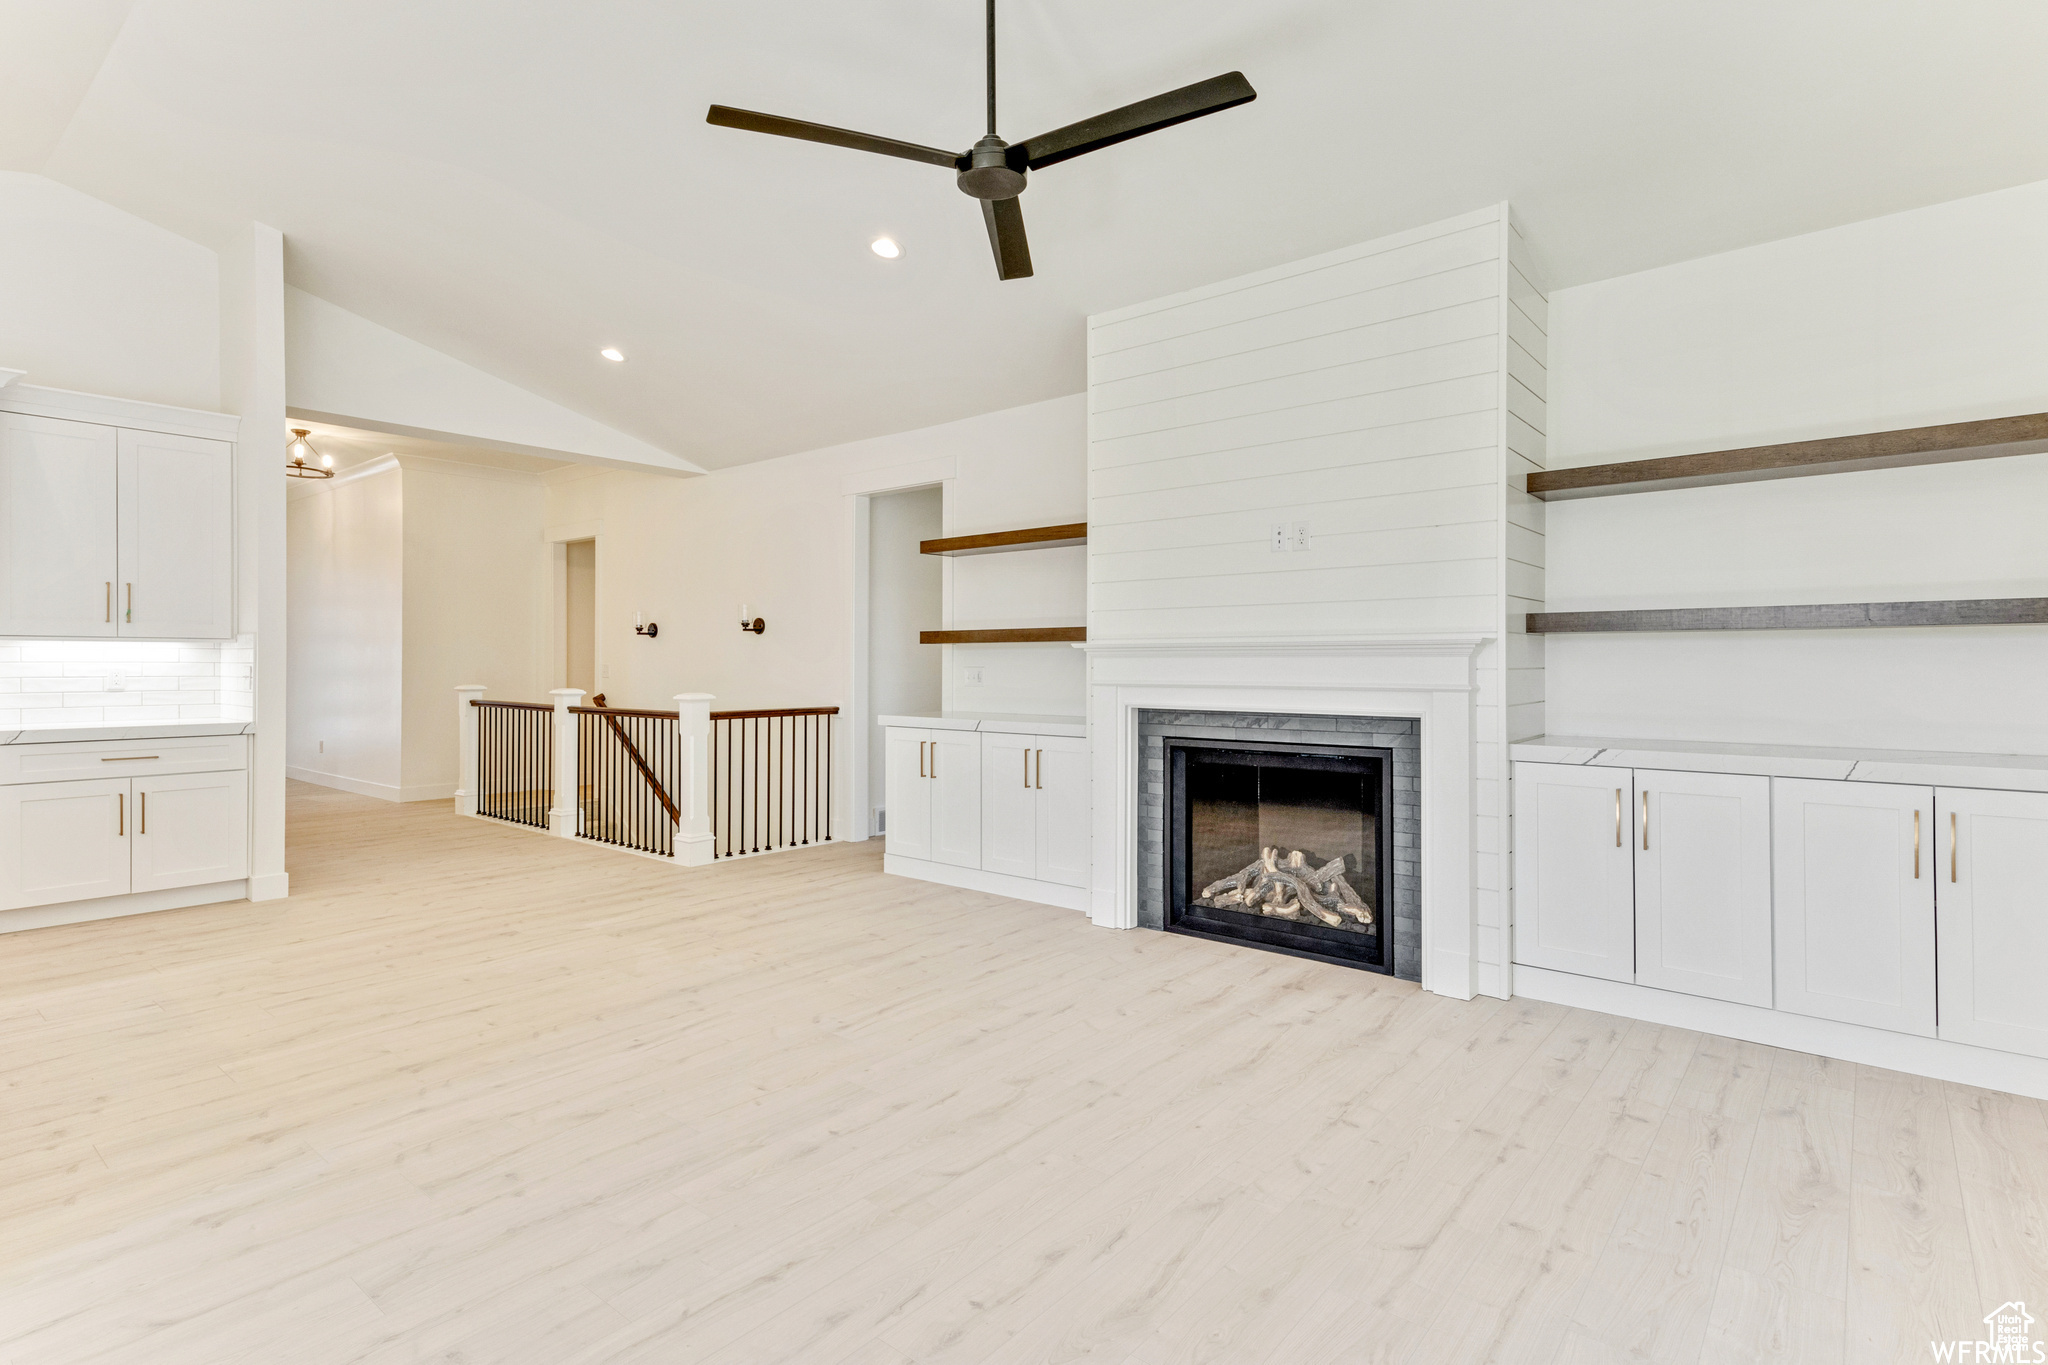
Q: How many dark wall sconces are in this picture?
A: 2